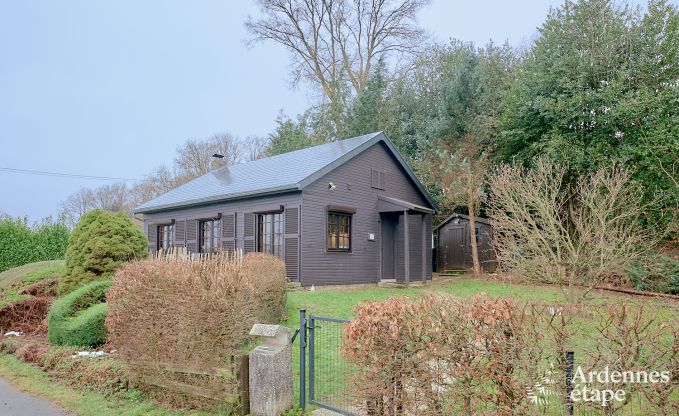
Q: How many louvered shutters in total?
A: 6